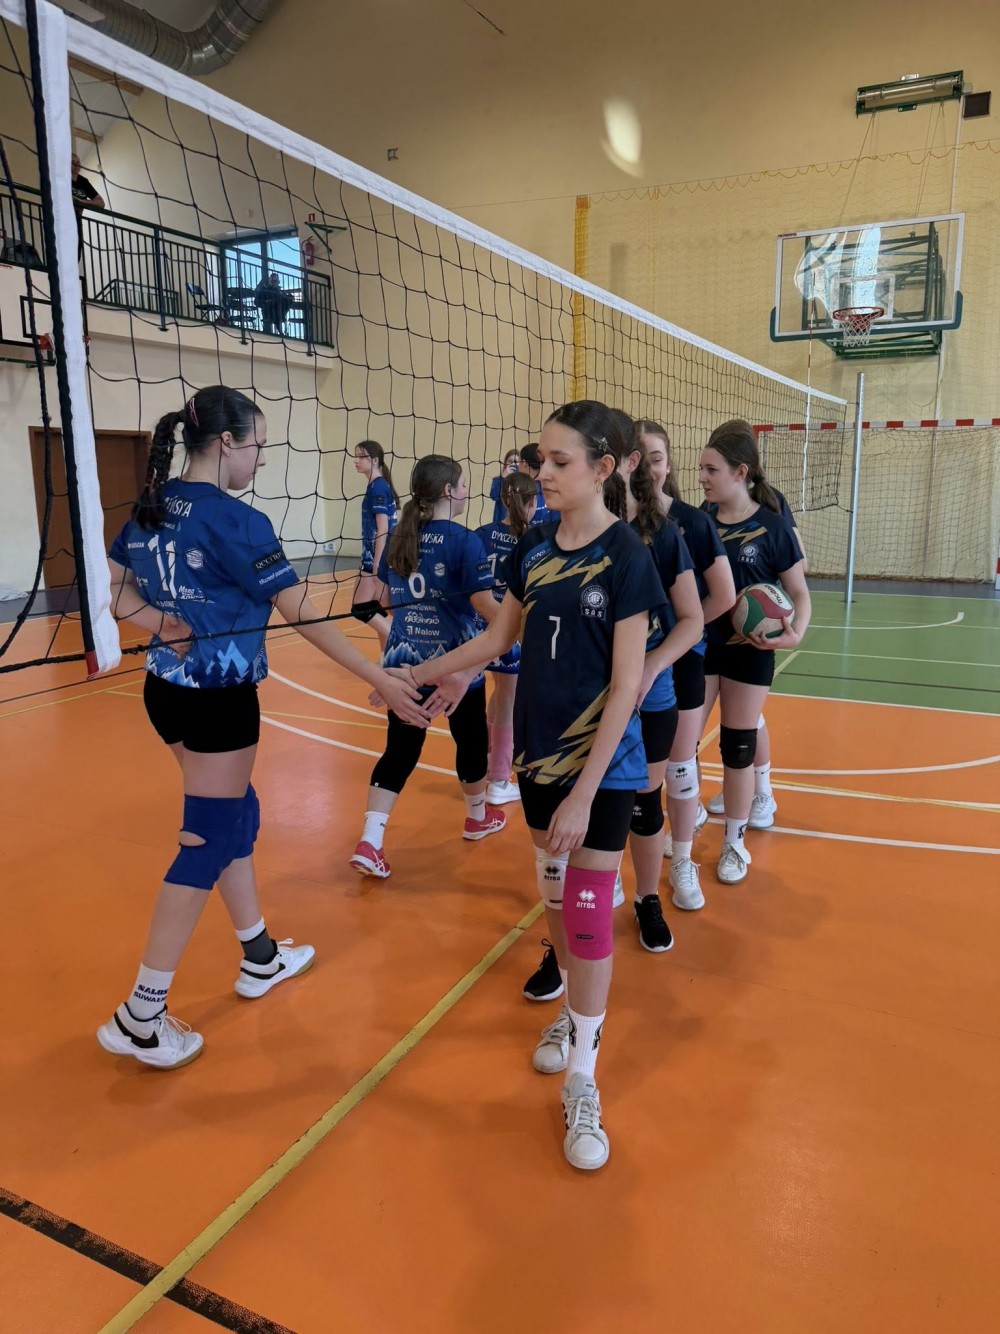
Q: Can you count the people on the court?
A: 11